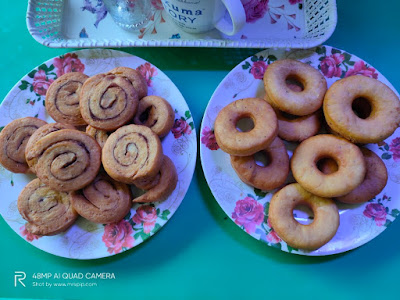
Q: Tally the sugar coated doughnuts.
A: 0